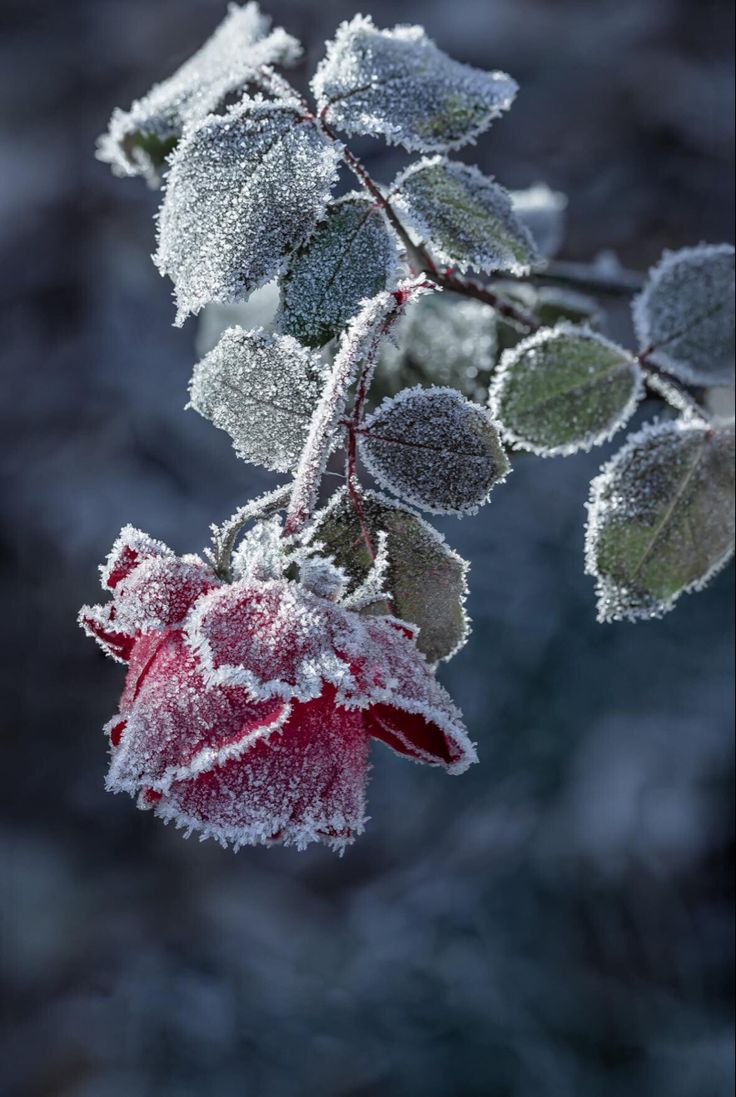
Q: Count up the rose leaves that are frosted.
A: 11